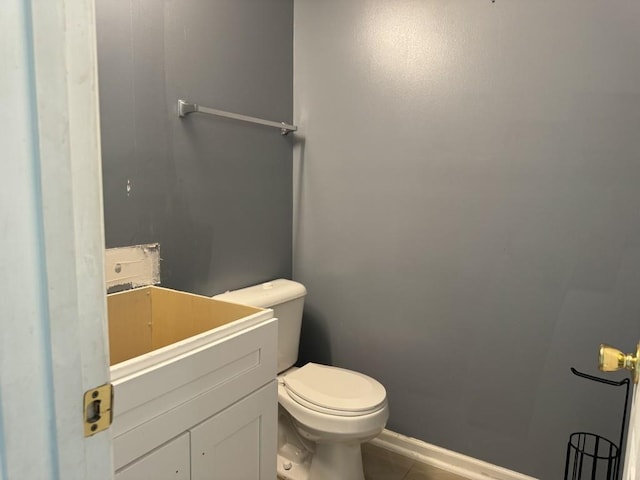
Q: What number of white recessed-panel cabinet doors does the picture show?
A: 2